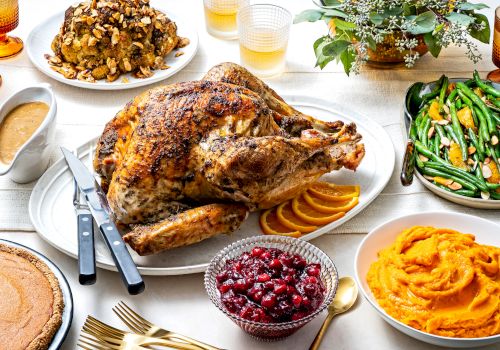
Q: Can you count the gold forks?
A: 3